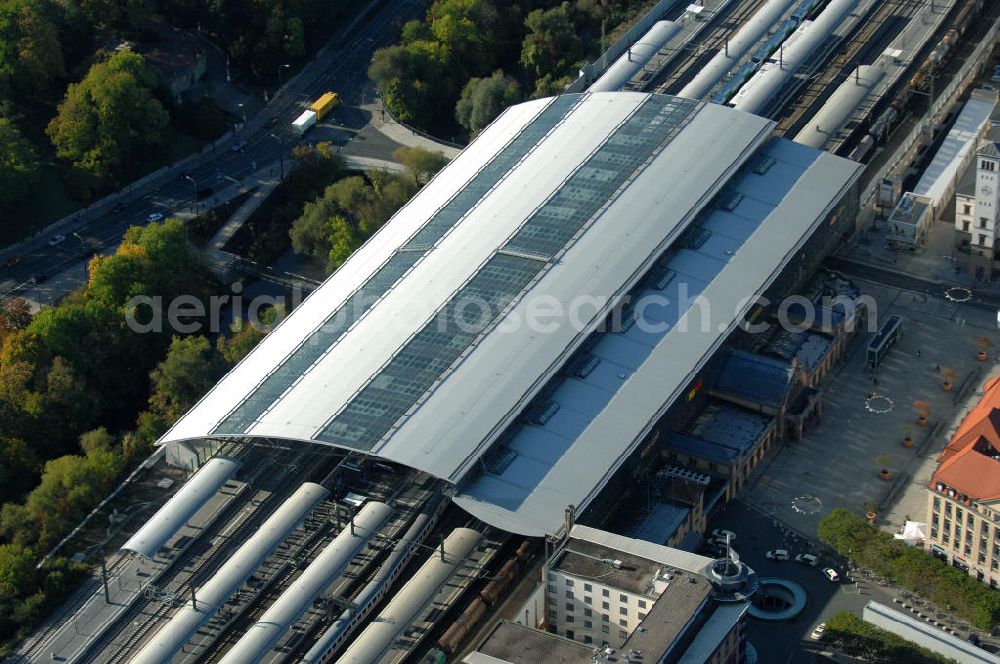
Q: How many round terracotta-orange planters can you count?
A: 6